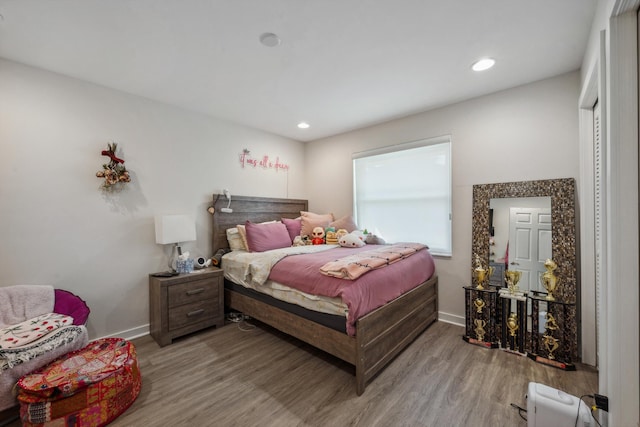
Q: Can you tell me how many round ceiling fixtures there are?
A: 3